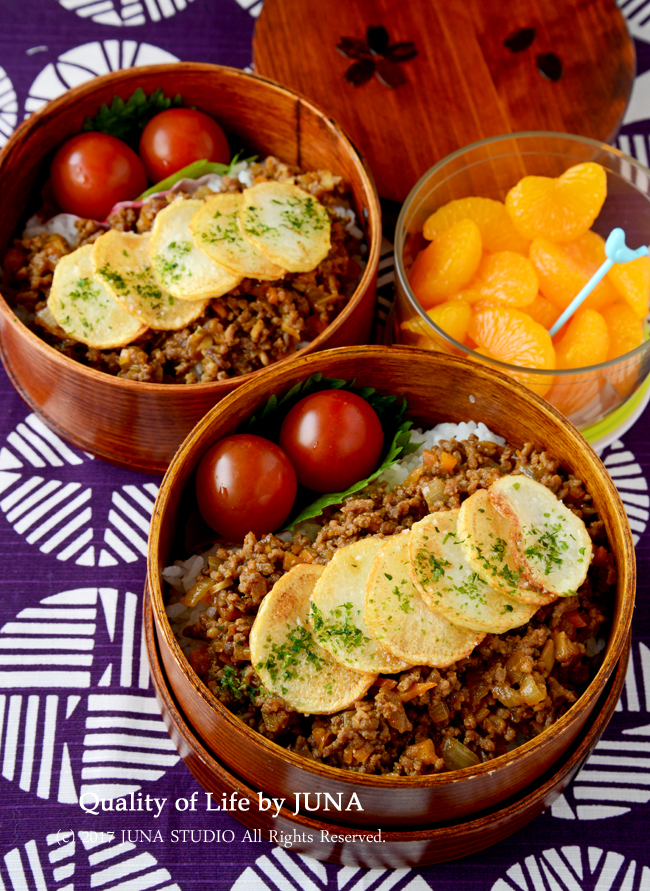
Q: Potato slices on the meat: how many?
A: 11